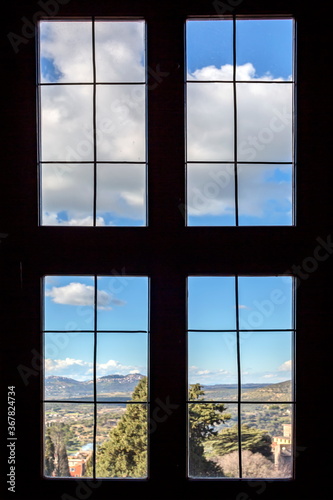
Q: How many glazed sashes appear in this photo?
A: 4